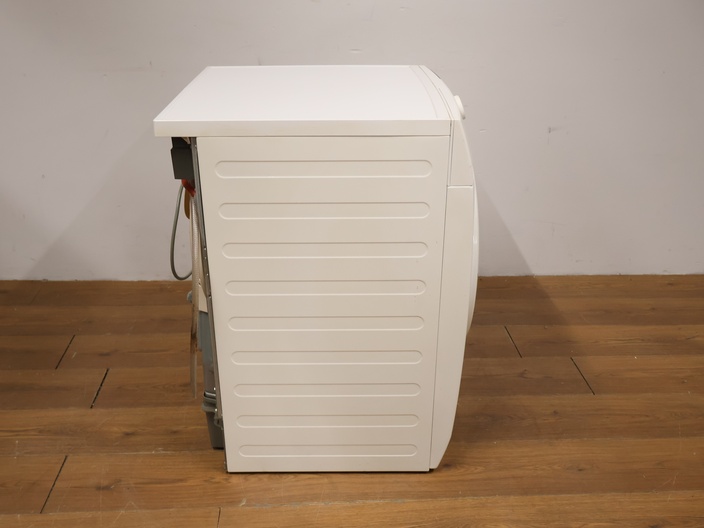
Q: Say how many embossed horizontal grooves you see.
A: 9